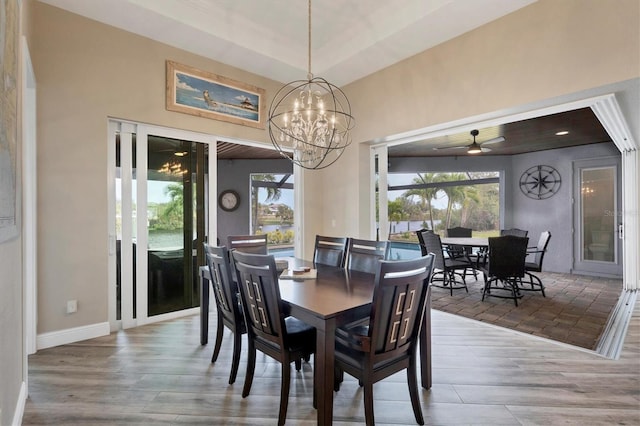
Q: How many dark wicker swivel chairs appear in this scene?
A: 6